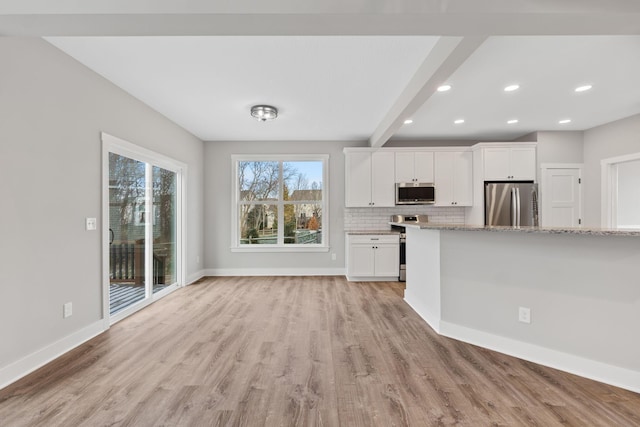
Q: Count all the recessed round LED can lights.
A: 7